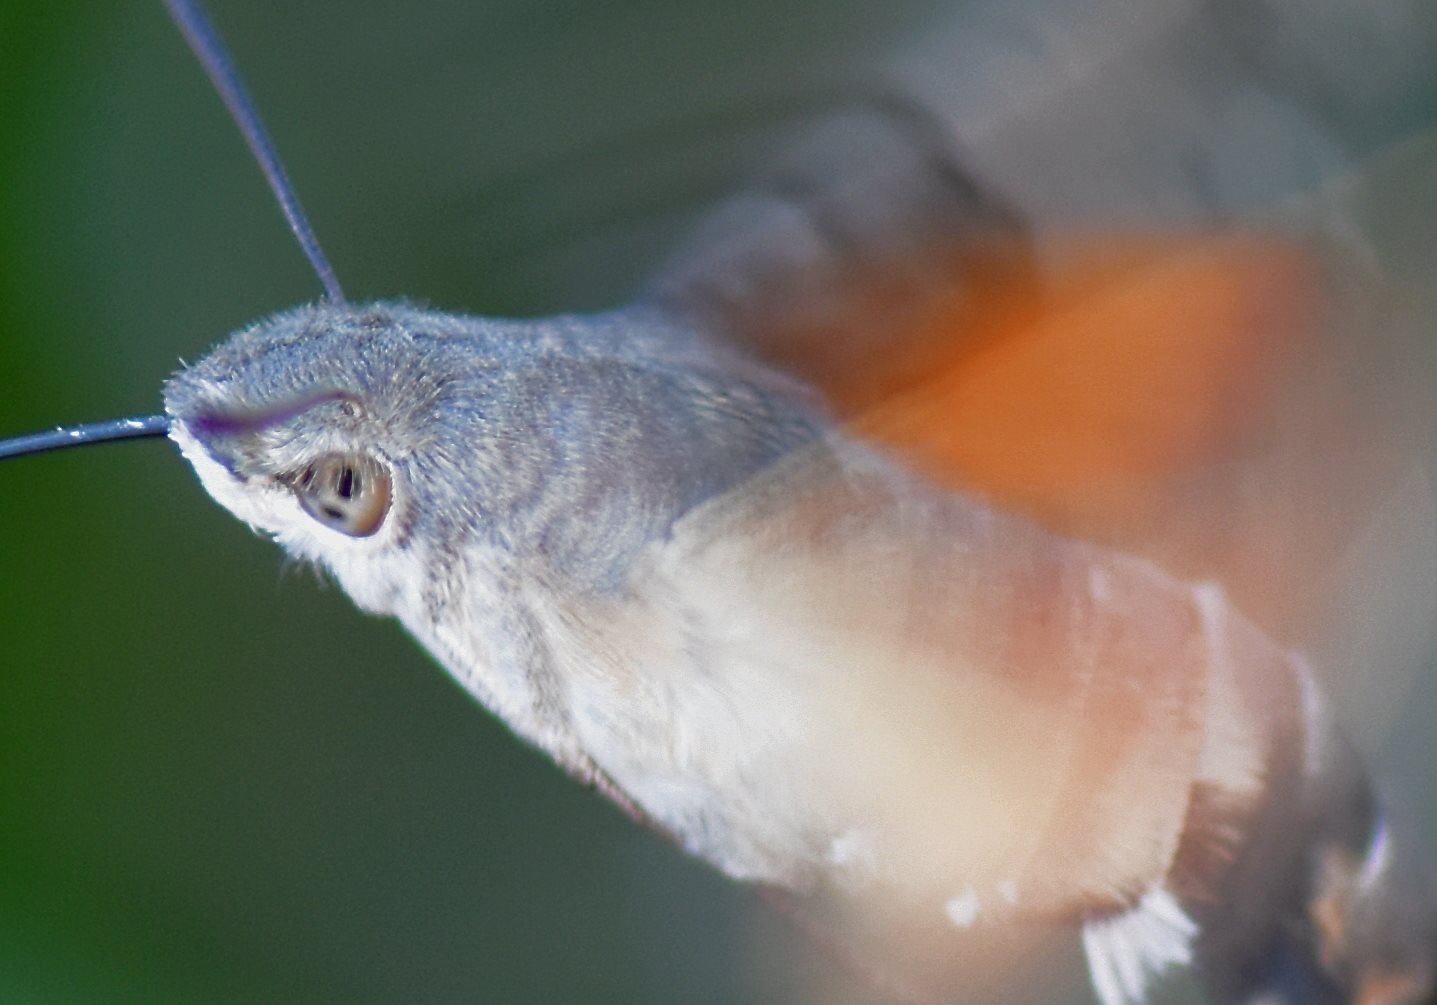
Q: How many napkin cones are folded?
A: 0